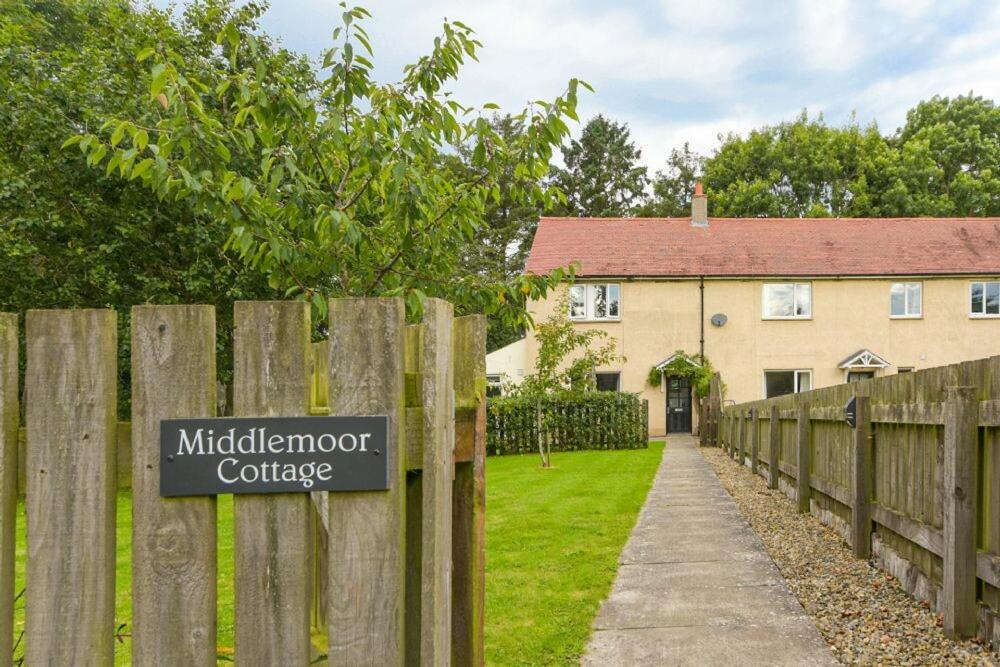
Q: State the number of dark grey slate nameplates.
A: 1